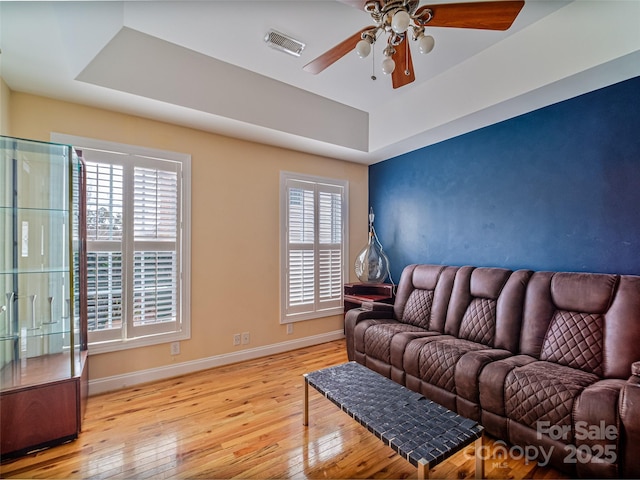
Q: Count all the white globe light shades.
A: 4